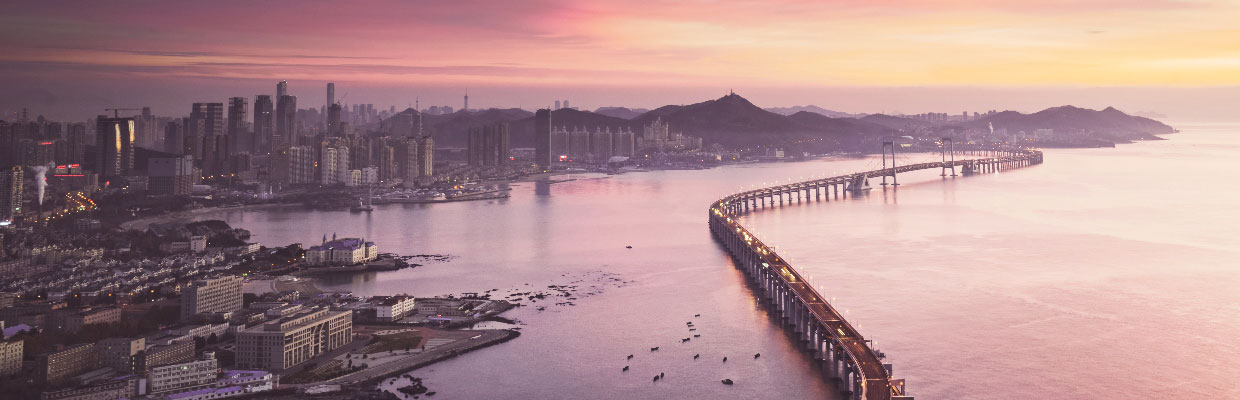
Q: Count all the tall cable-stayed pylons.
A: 2